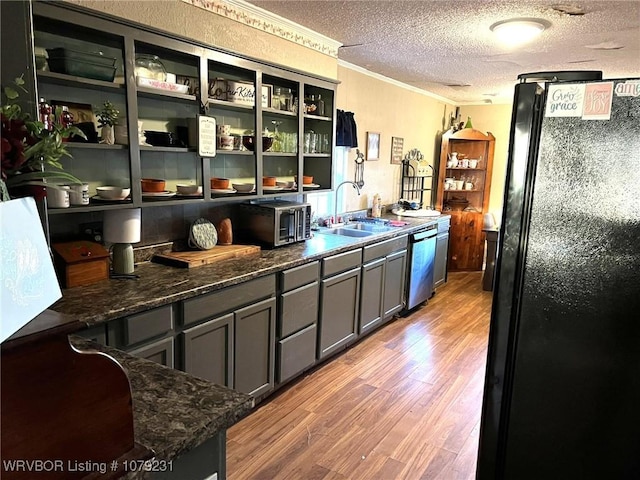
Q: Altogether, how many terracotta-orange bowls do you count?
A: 4